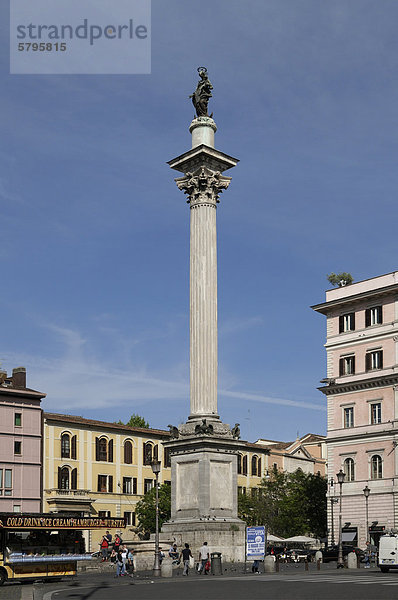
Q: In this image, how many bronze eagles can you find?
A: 3